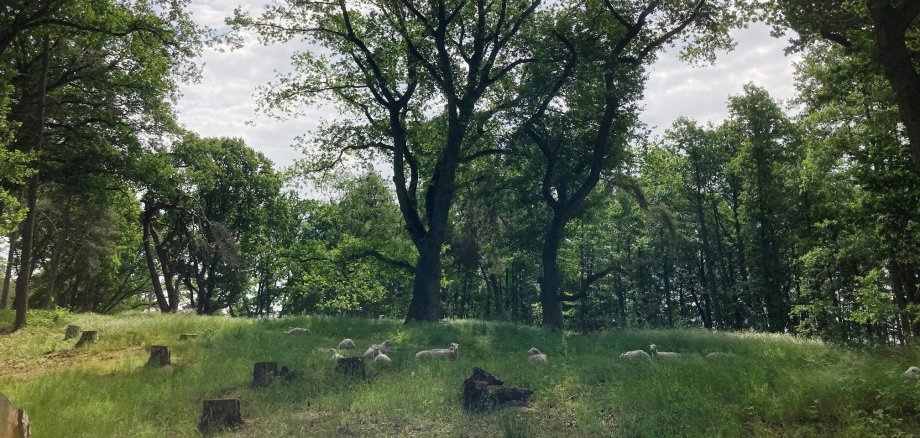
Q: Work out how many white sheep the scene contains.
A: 11